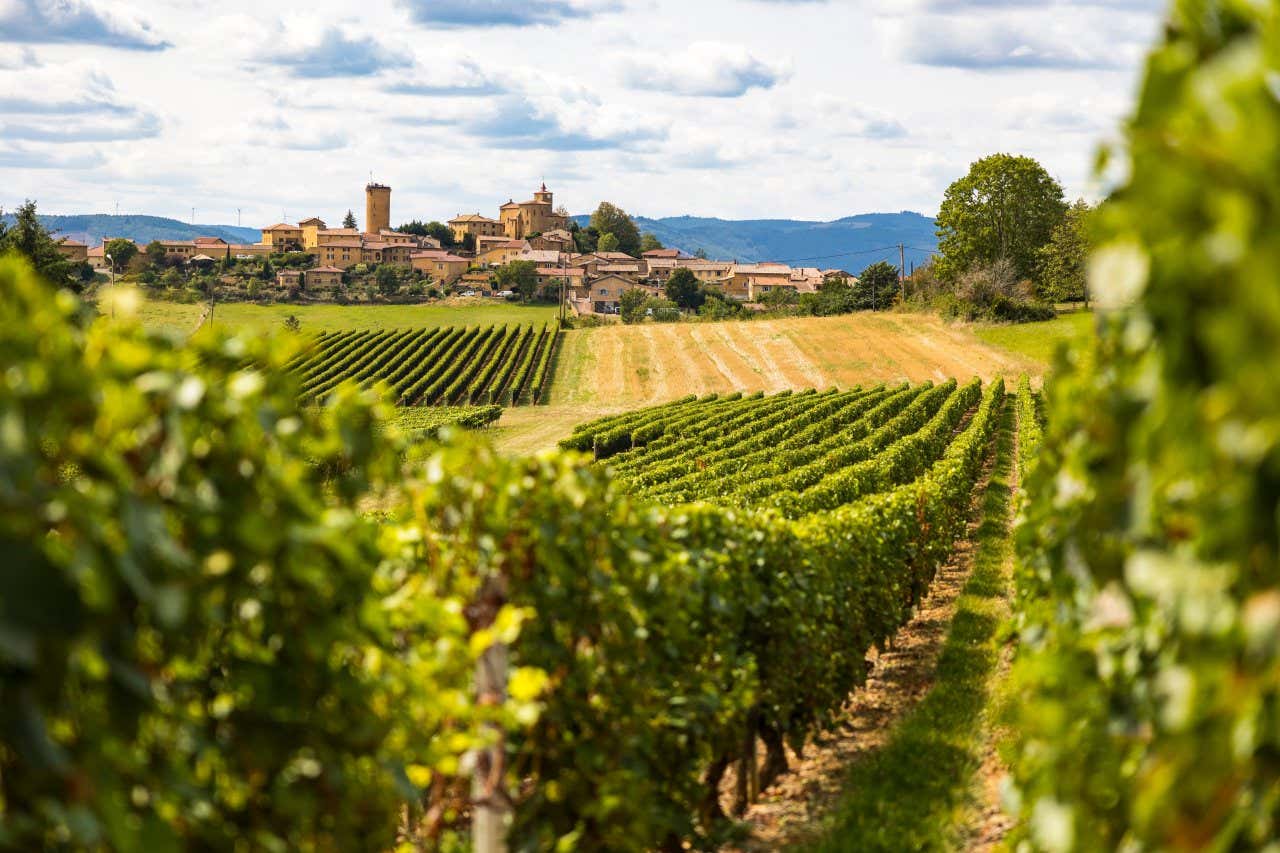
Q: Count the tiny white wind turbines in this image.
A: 4